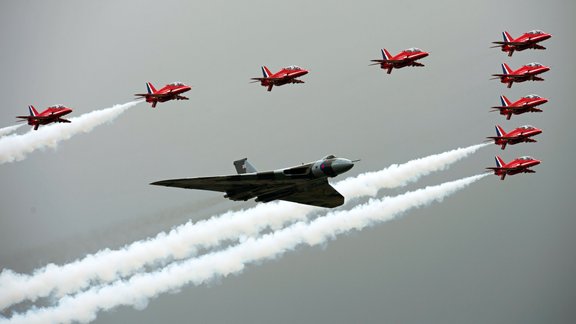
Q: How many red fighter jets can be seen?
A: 9